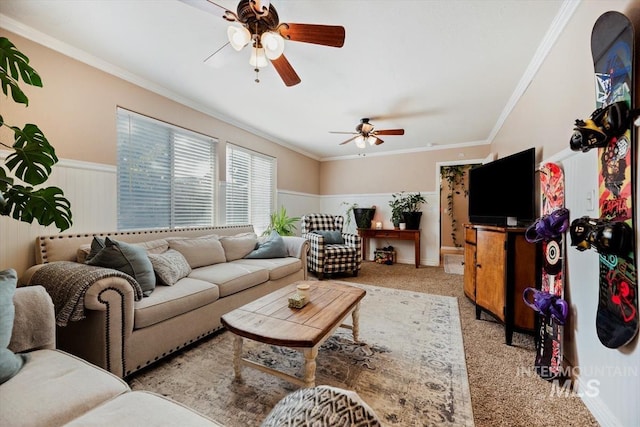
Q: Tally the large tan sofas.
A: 2